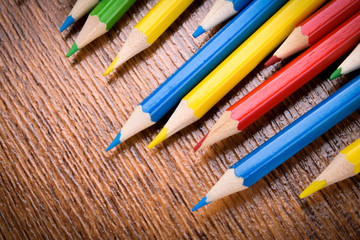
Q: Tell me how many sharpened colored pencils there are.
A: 11